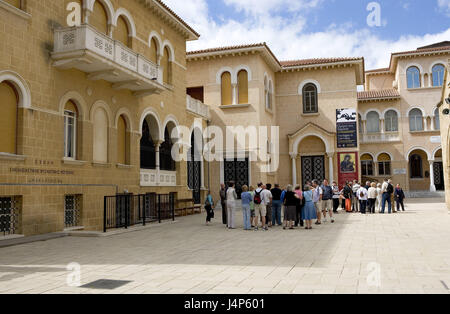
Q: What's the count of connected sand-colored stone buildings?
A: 3